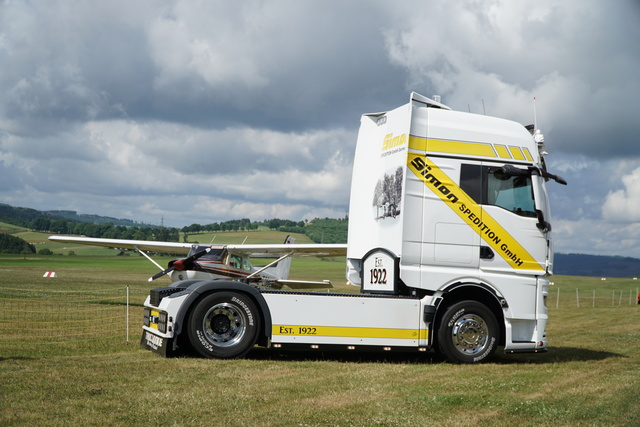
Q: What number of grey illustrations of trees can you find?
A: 1